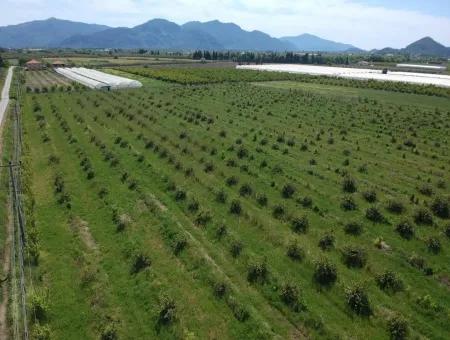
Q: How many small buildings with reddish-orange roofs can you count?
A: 2